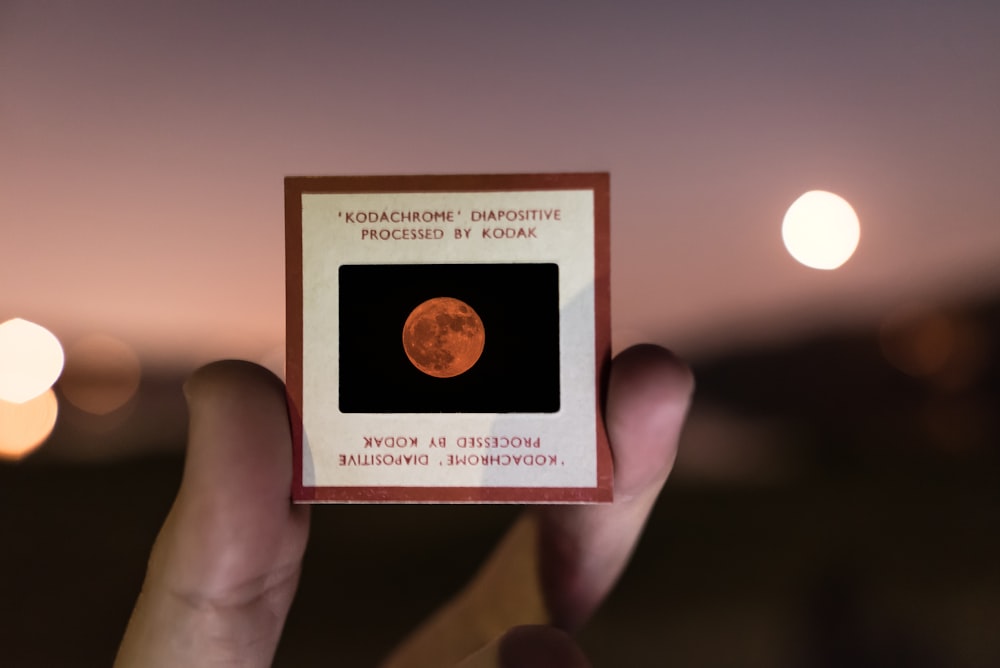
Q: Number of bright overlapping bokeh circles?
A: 2